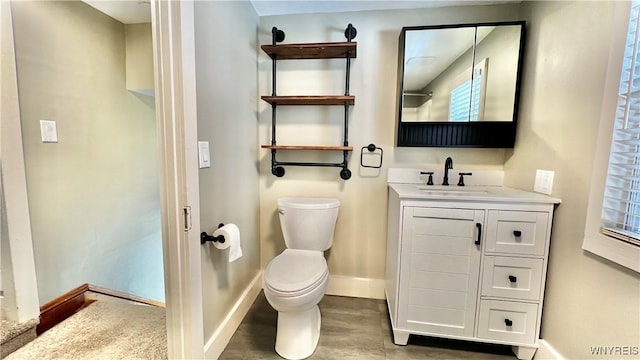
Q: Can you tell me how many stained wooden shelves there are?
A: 3